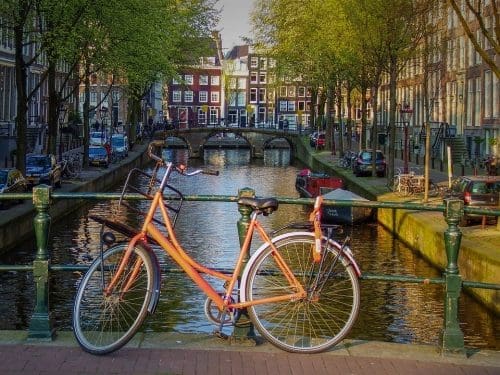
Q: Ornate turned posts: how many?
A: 3